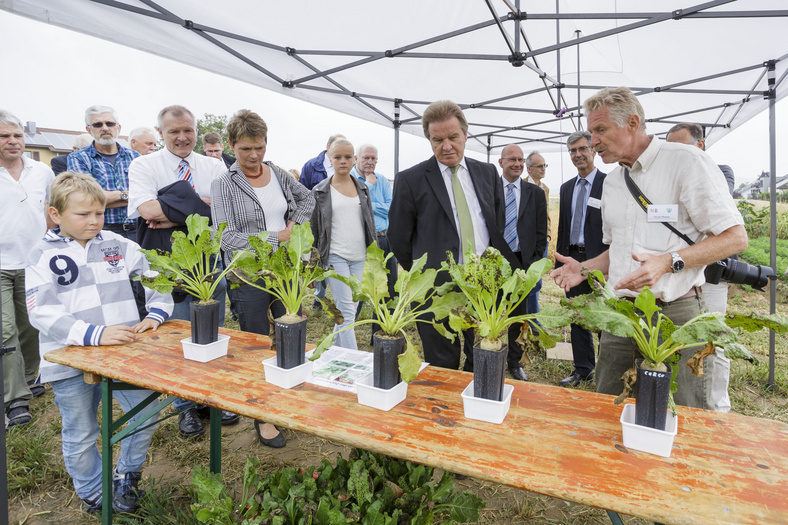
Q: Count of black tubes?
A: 5